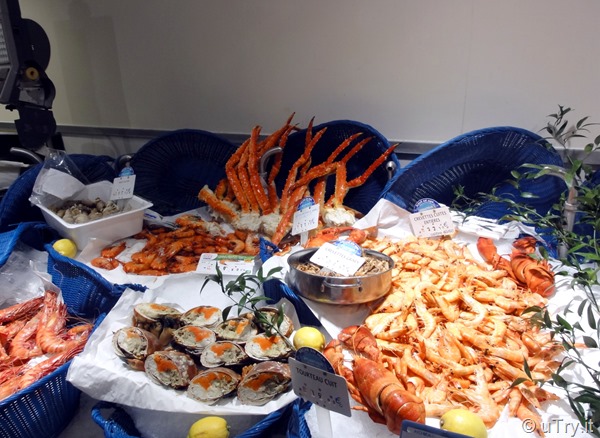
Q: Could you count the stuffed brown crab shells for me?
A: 11